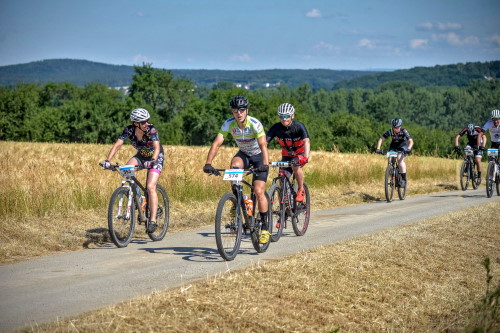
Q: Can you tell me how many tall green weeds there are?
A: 1